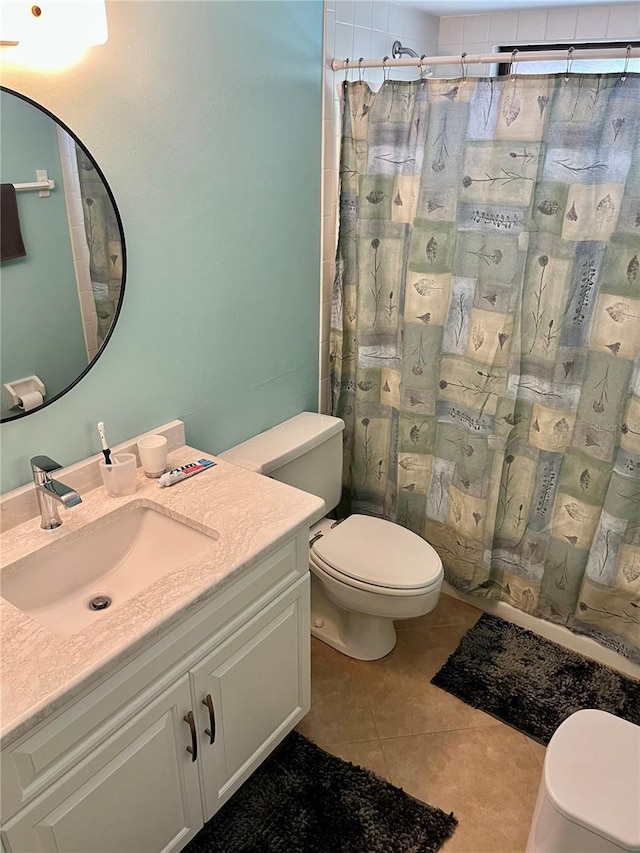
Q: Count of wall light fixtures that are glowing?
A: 1